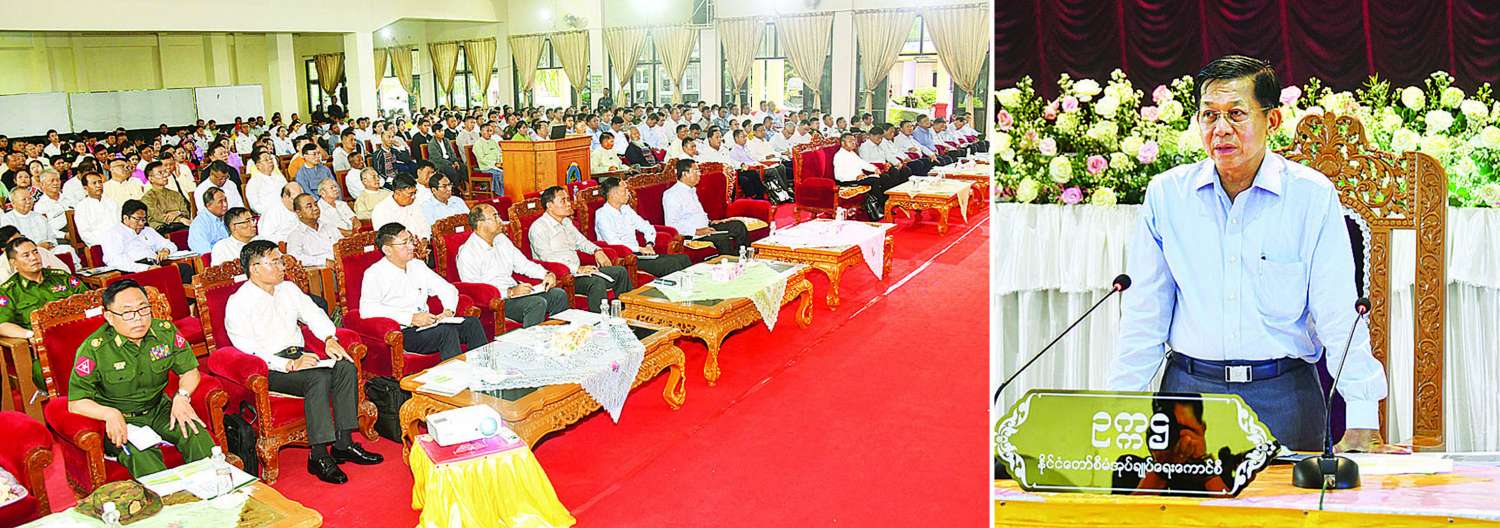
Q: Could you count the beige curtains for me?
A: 13